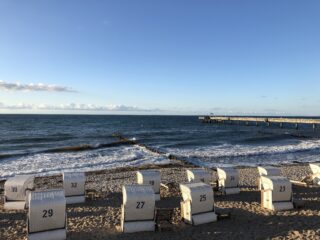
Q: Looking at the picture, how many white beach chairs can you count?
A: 11